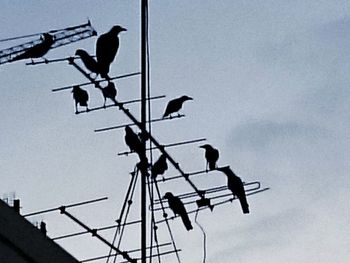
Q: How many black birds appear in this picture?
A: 11